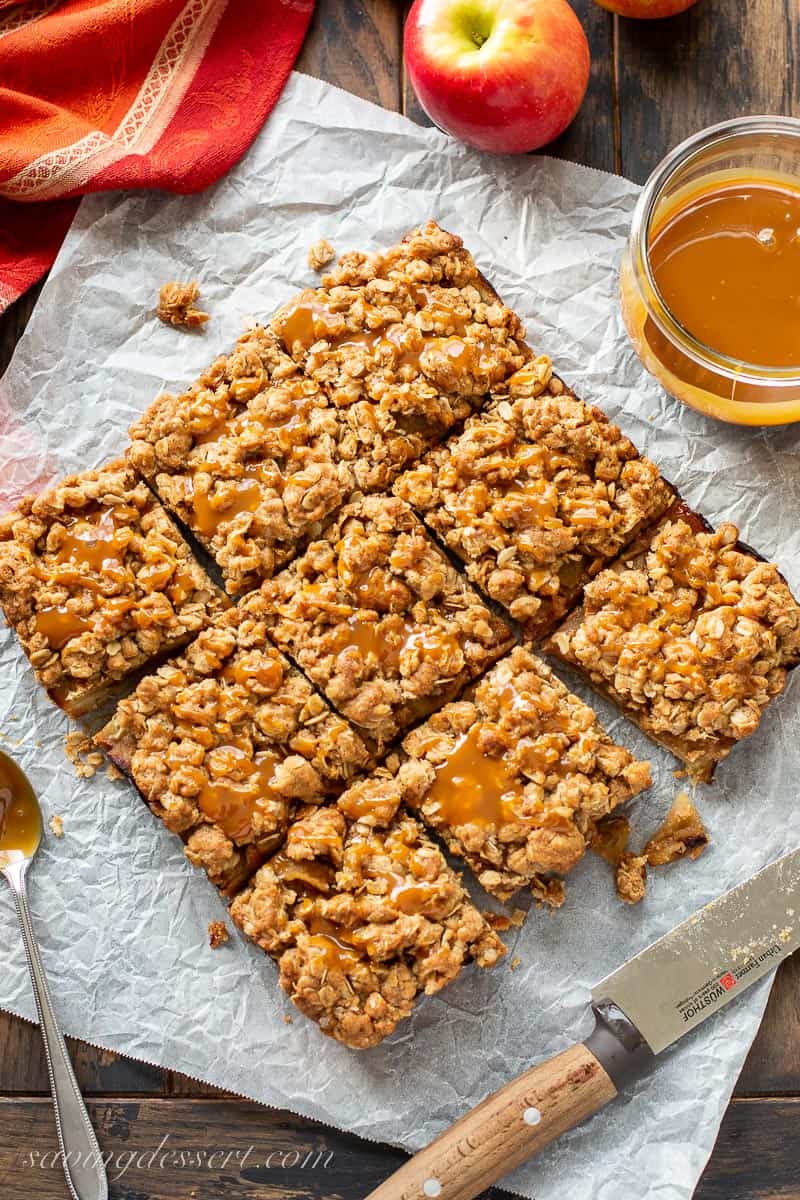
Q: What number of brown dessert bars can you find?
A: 9